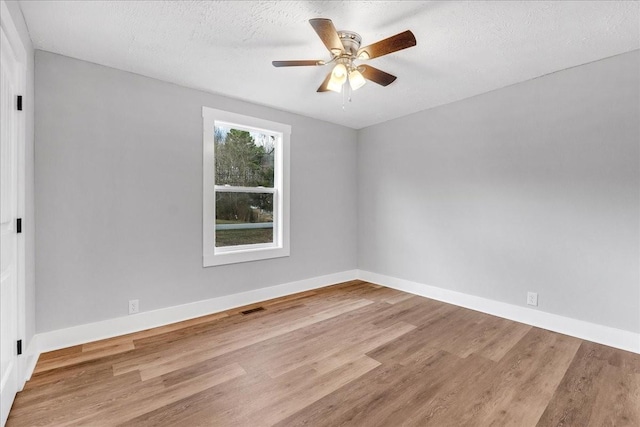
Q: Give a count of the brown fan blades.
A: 5